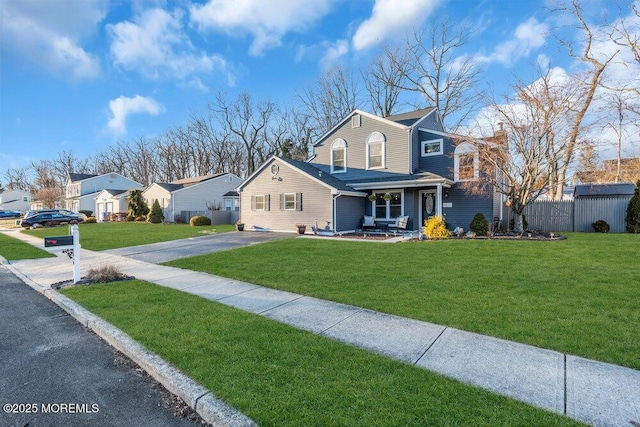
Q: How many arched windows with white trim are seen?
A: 3